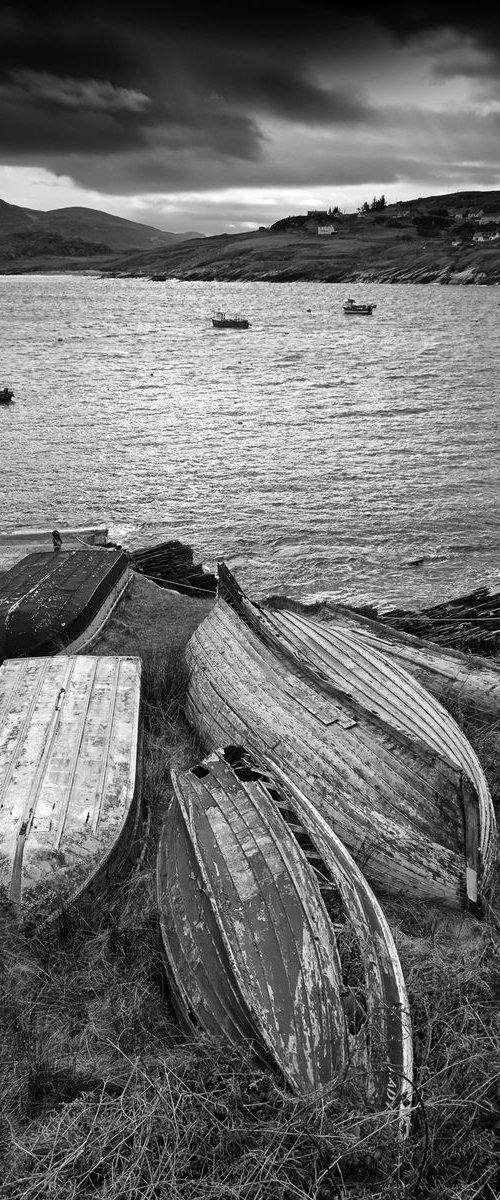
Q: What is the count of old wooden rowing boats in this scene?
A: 5